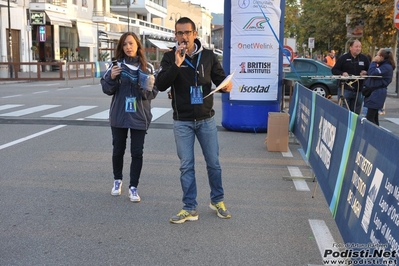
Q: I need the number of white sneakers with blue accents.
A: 2